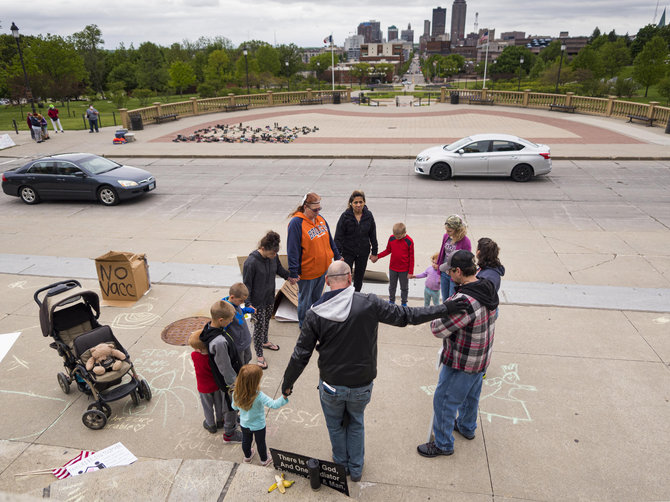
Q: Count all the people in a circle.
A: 13